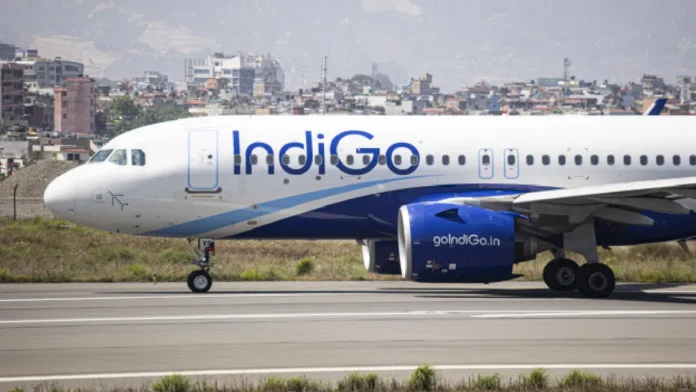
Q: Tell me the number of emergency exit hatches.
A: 2